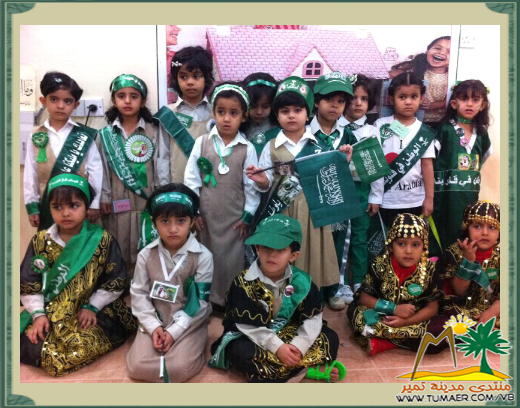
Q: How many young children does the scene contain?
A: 15